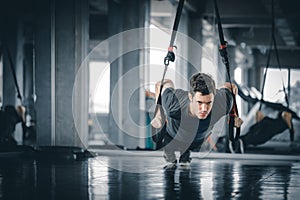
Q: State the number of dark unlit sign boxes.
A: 0